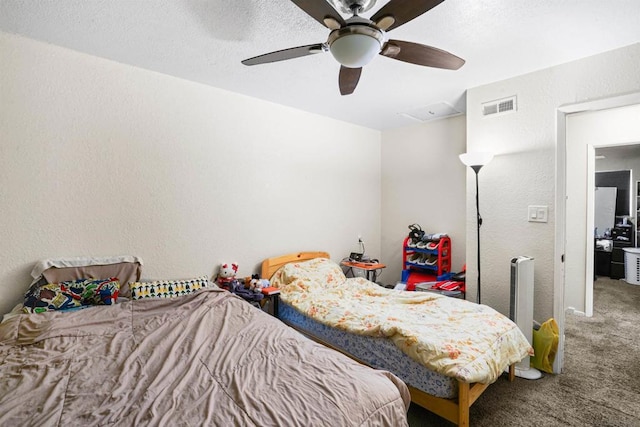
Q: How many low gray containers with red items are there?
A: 1